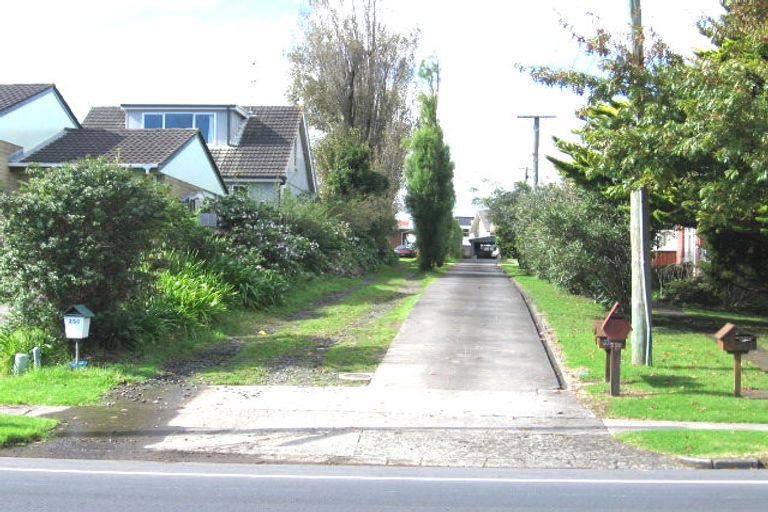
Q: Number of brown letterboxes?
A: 3